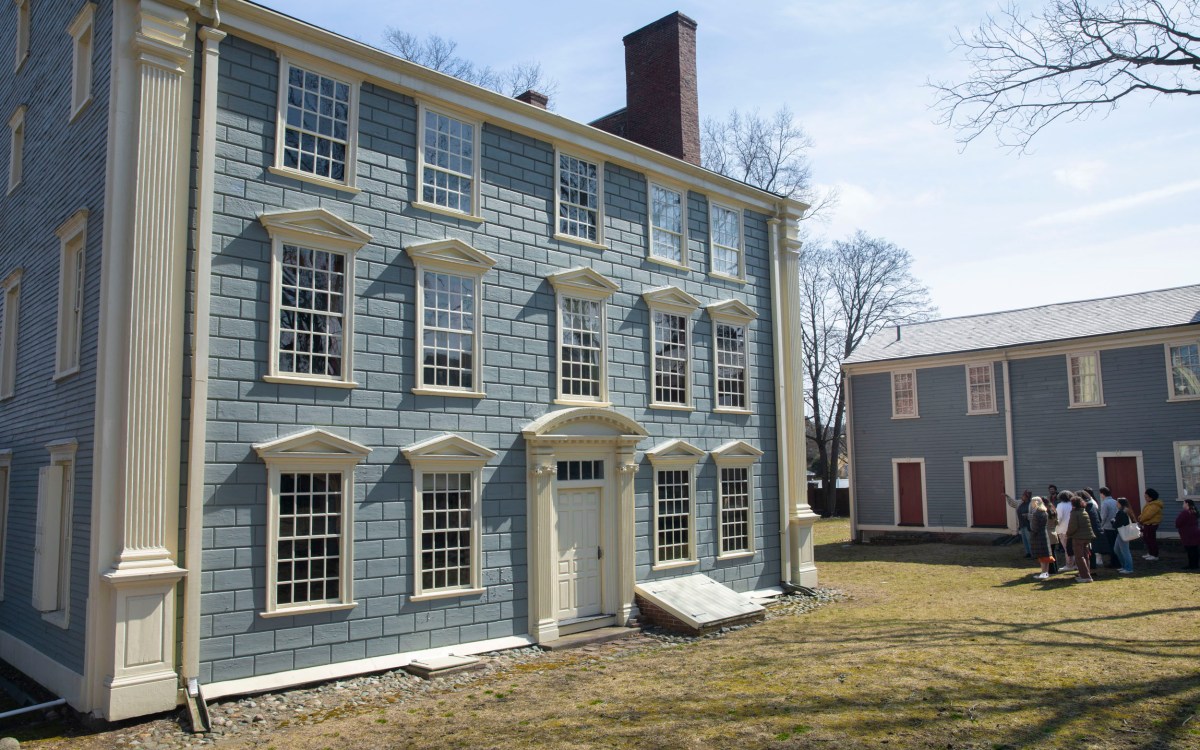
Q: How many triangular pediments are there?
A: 9